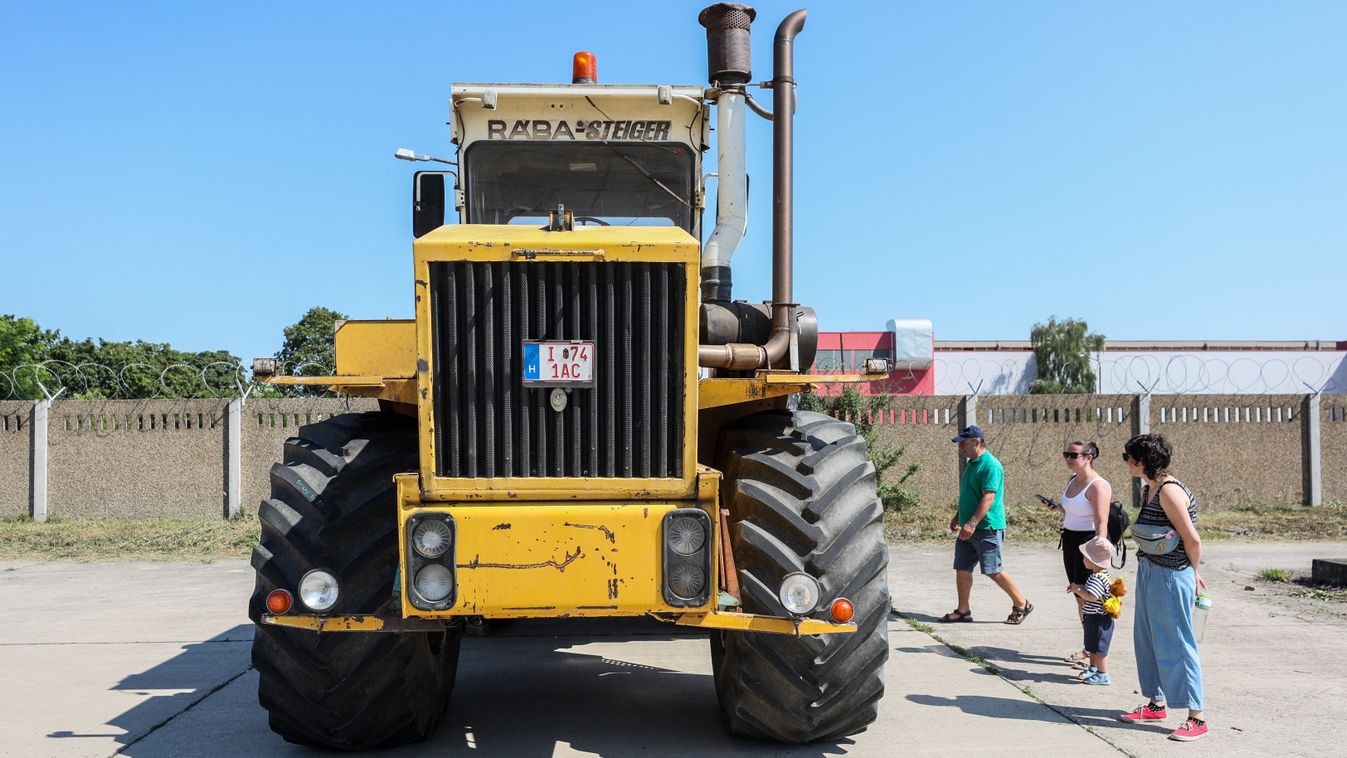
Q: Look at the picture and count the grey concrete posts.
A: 5